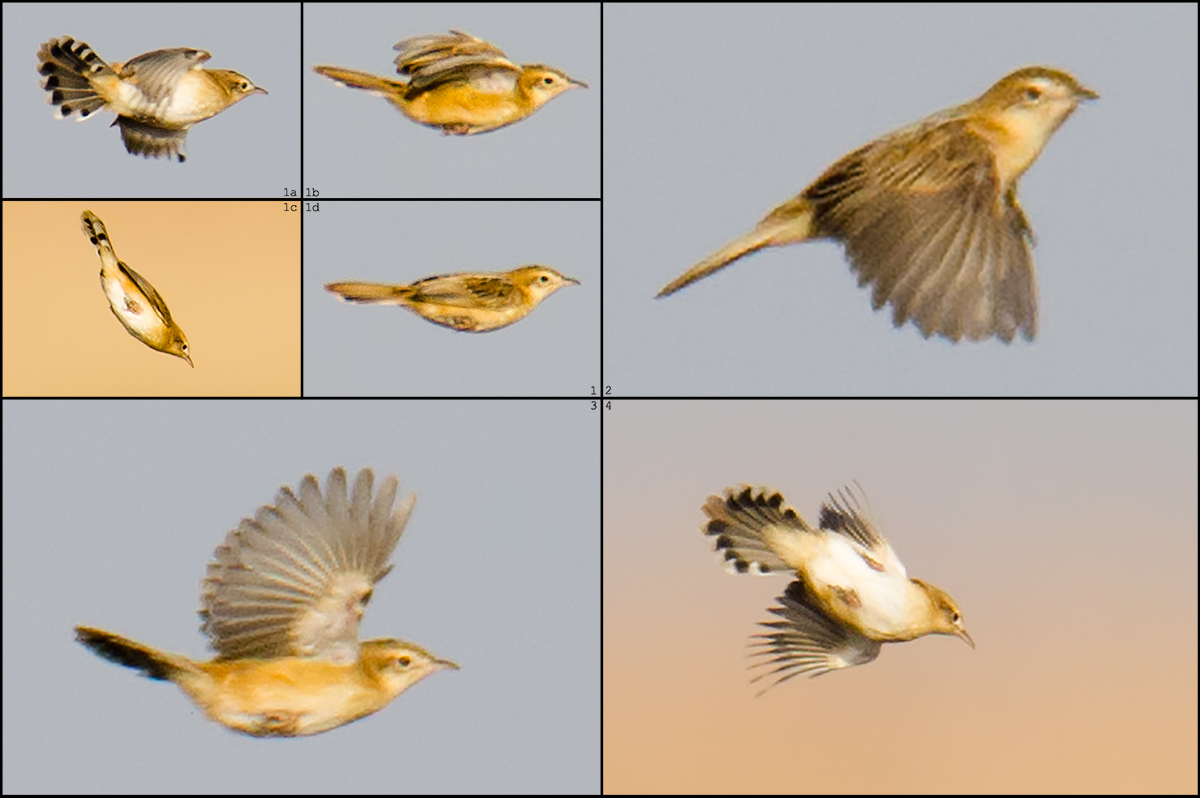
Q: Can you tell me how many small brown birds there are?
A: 7